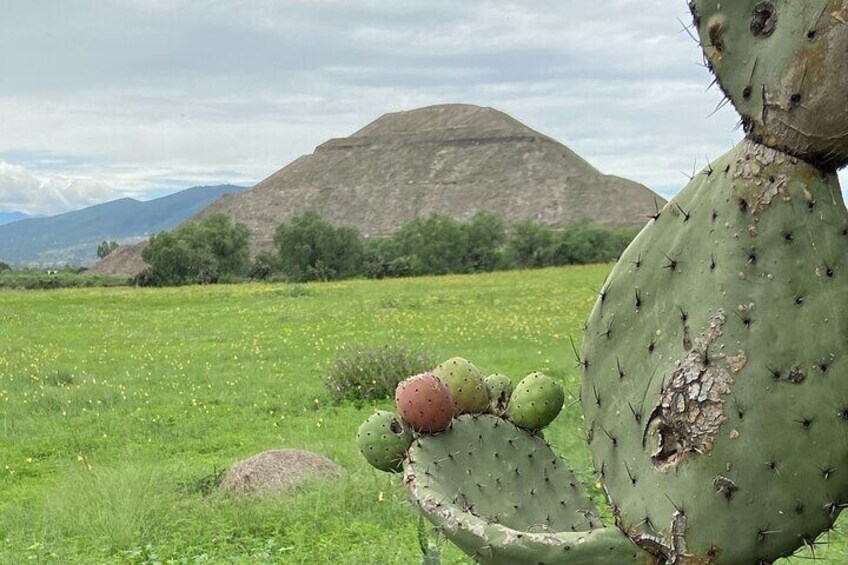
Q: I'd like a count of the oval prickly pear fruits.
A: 5